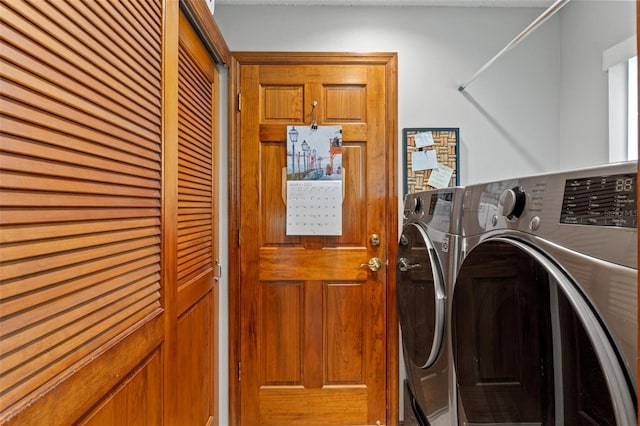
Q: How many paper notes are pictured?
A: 3